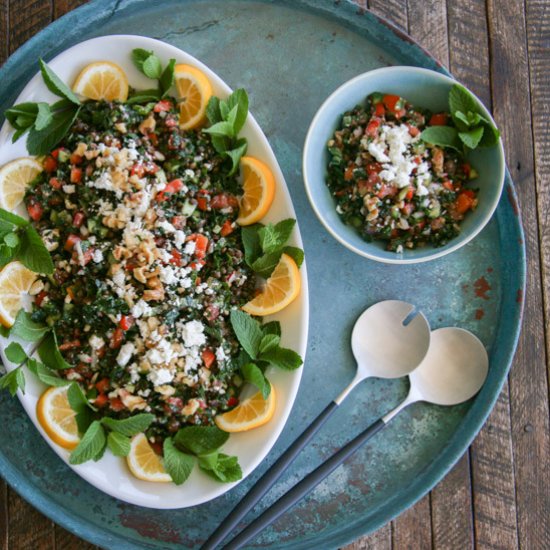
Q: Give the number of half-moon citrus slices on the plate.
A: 9